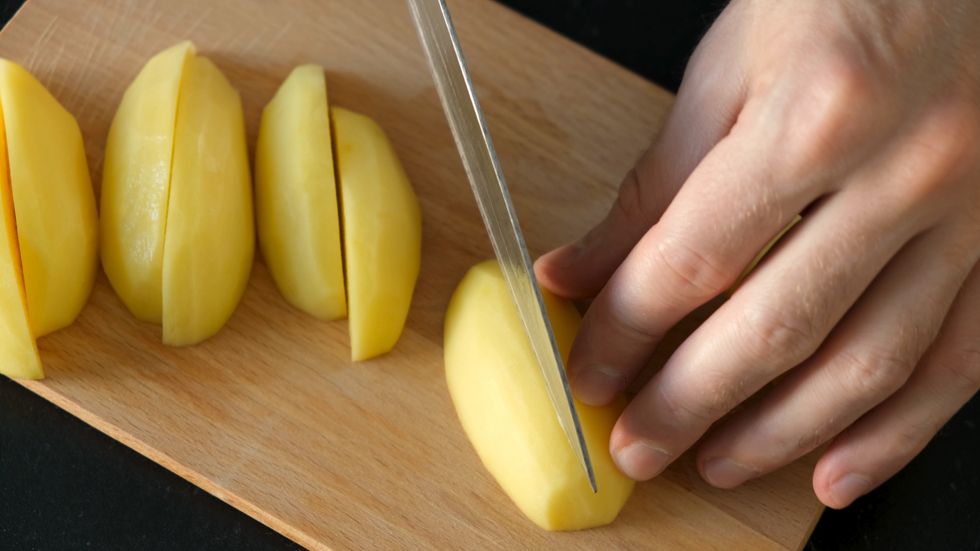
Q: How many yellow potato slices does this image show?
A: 6